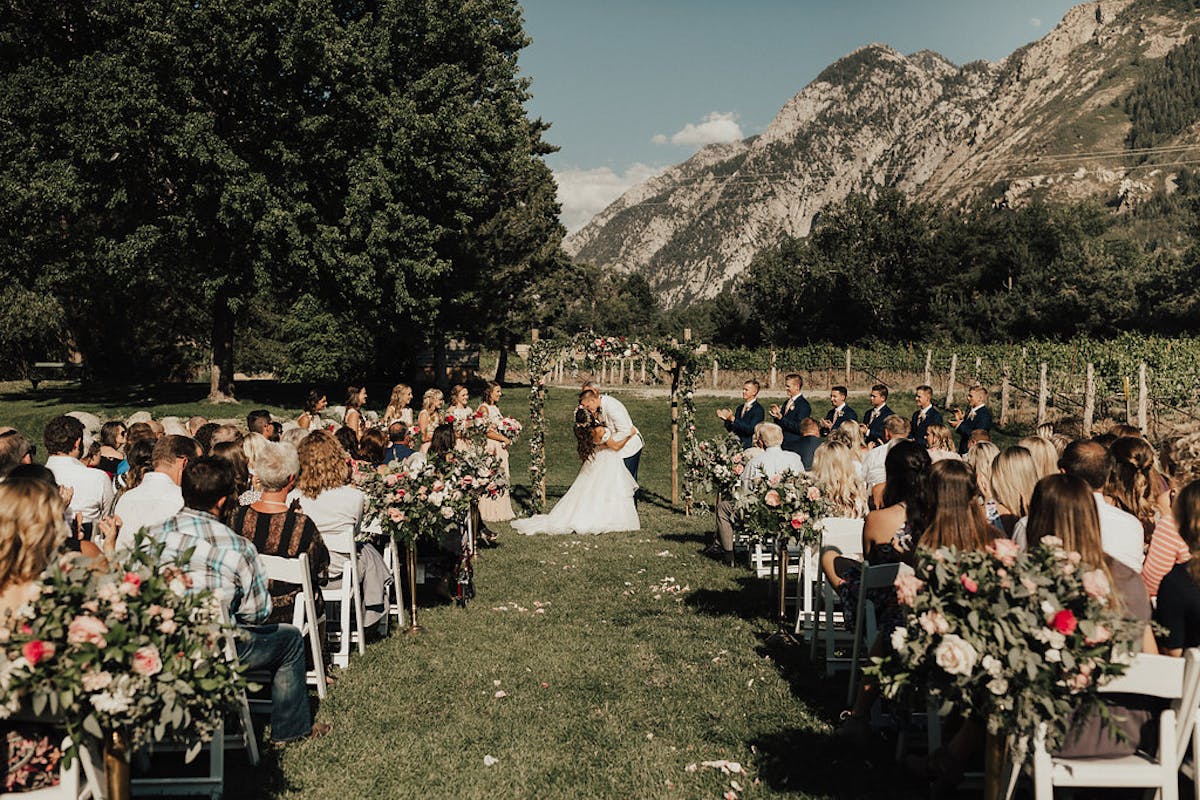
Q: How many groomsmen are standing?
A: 6